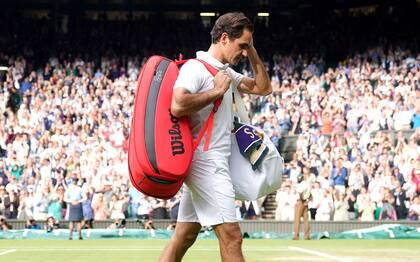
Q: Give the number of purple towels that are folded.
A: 1